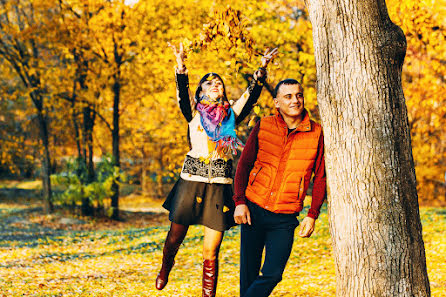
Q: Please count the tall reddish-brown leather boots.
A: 2